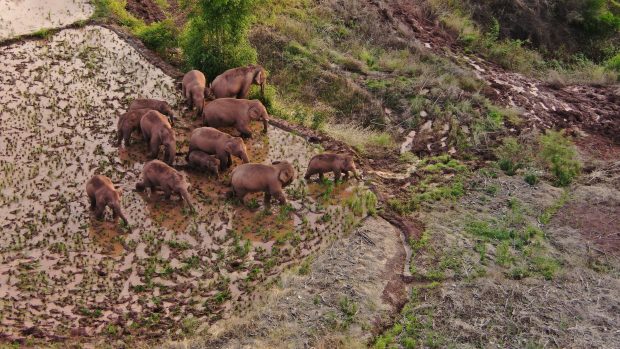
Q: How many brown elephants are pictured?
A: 12